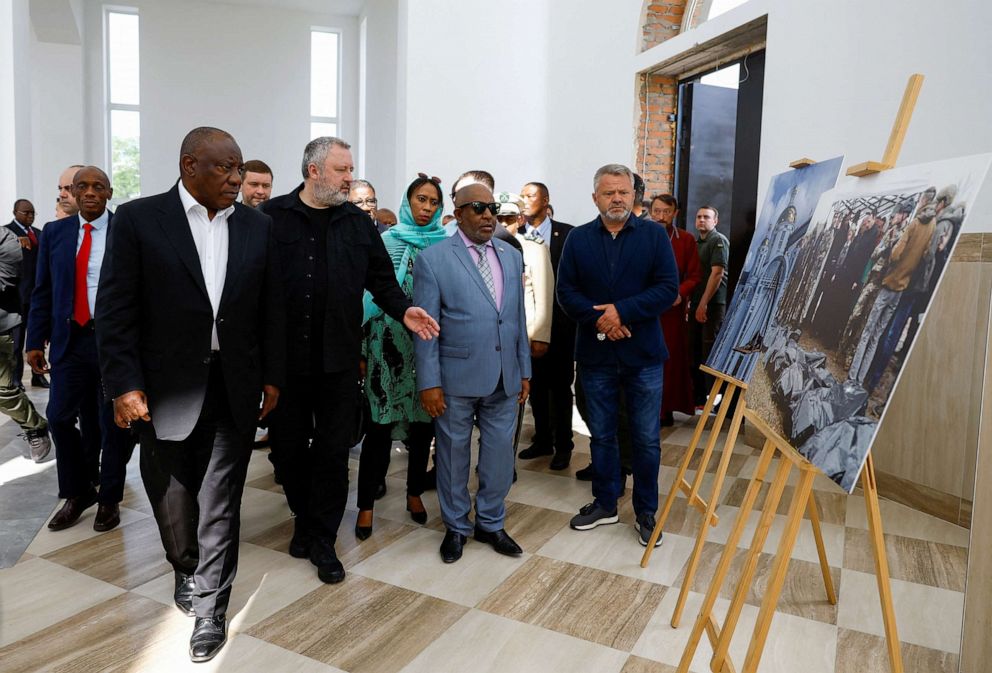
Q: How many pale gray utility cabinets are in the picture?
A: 0